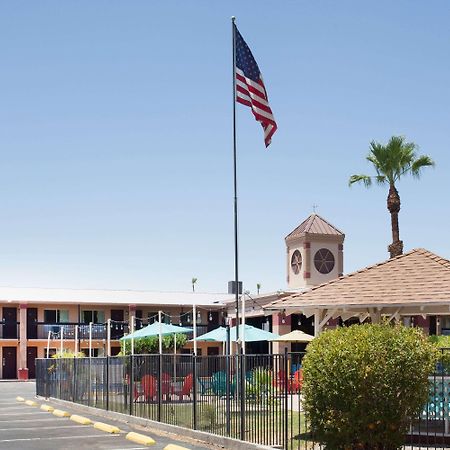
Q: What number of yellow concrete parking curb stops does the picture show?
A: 8